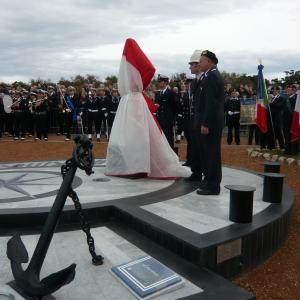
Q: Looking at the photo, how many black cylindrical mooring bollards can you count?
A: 3